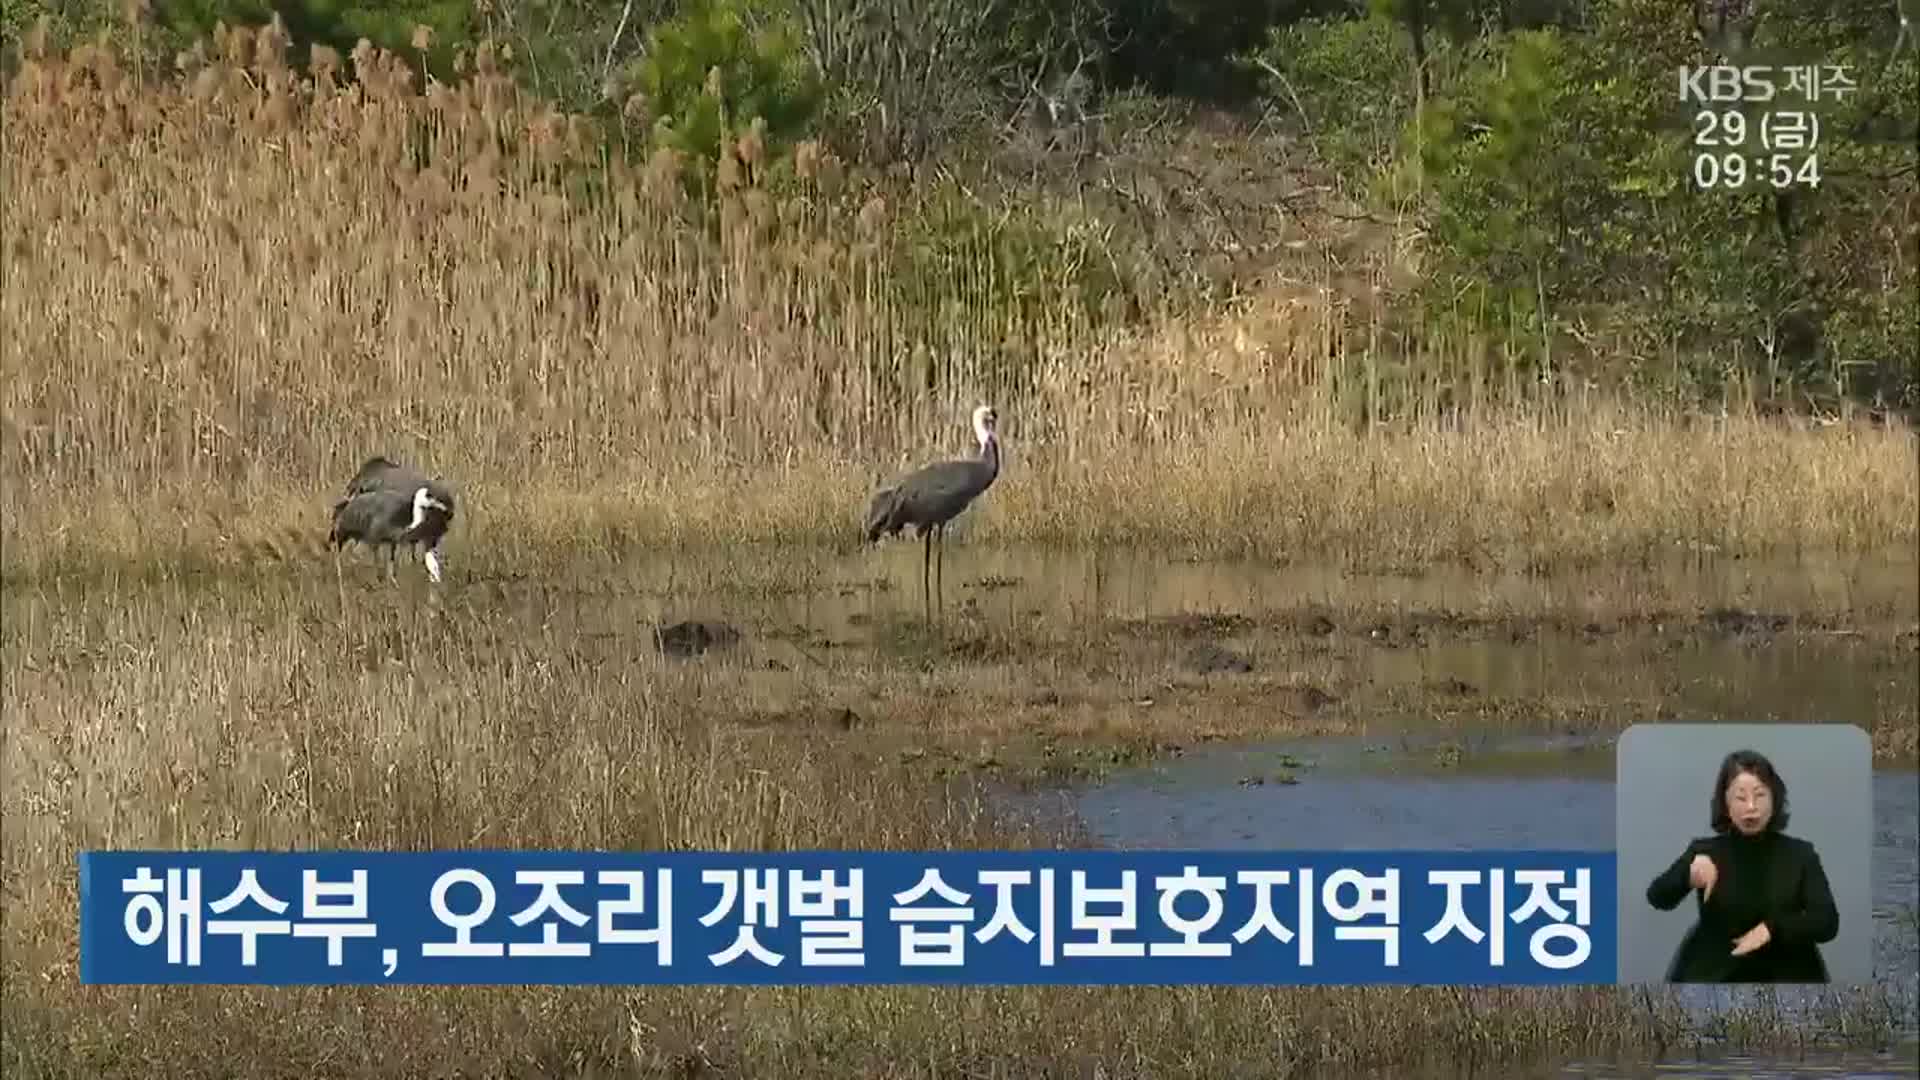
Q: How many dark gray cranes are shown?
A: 3